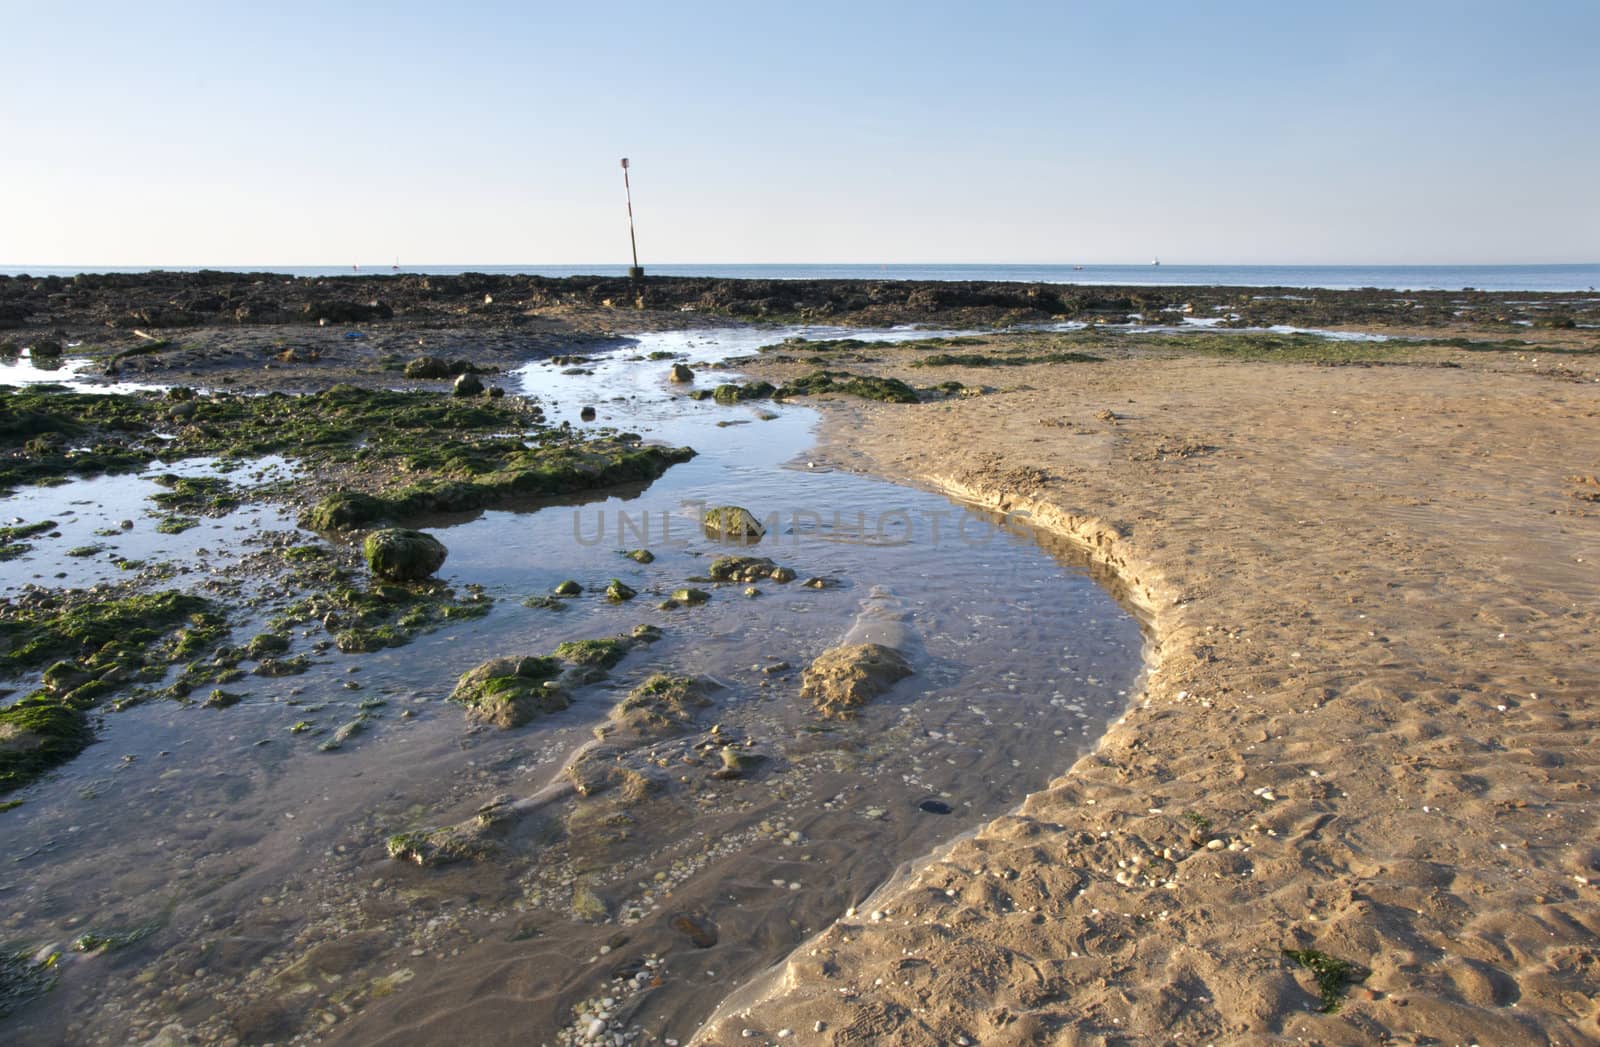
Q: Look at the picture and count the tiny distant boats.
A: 4